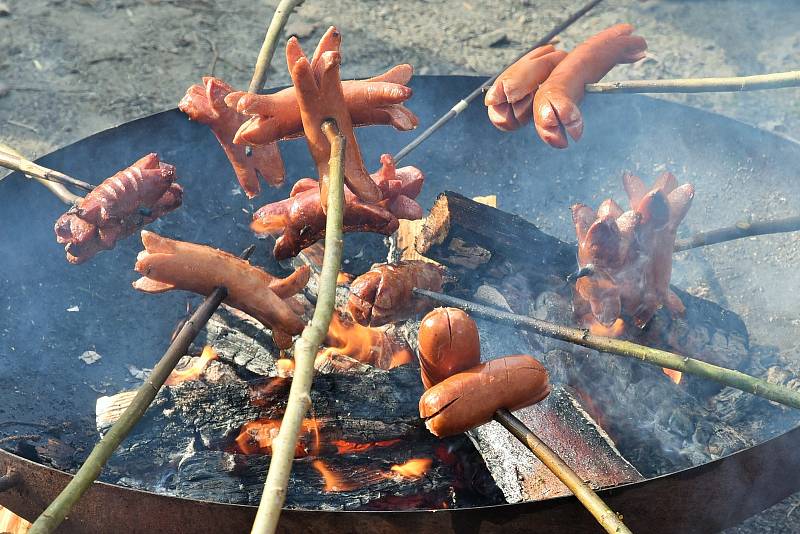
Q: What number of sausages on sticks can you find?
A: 15